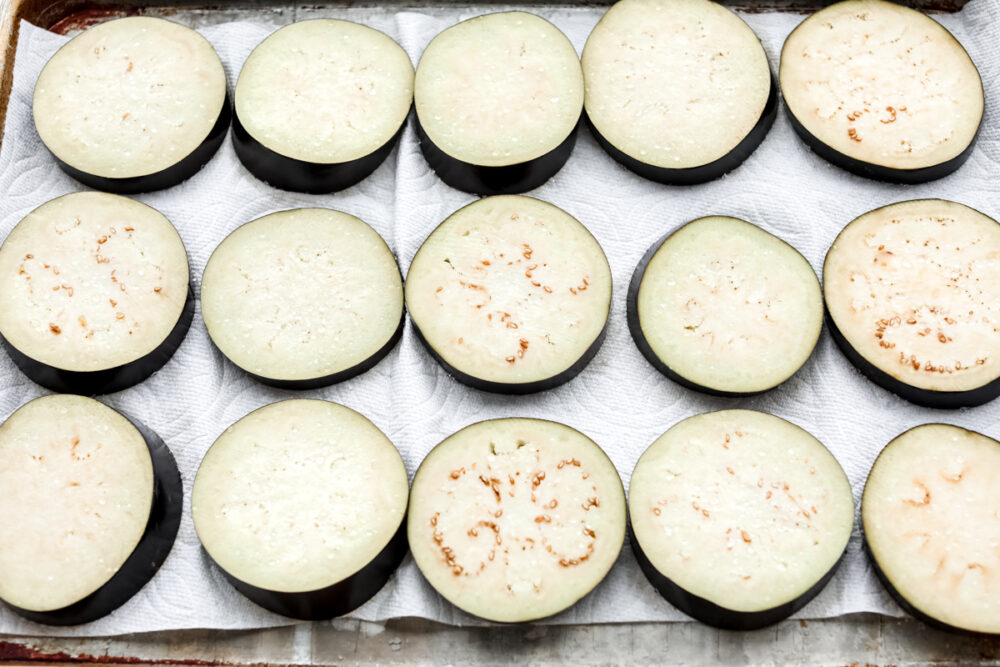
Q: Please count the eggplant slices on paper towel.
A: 15